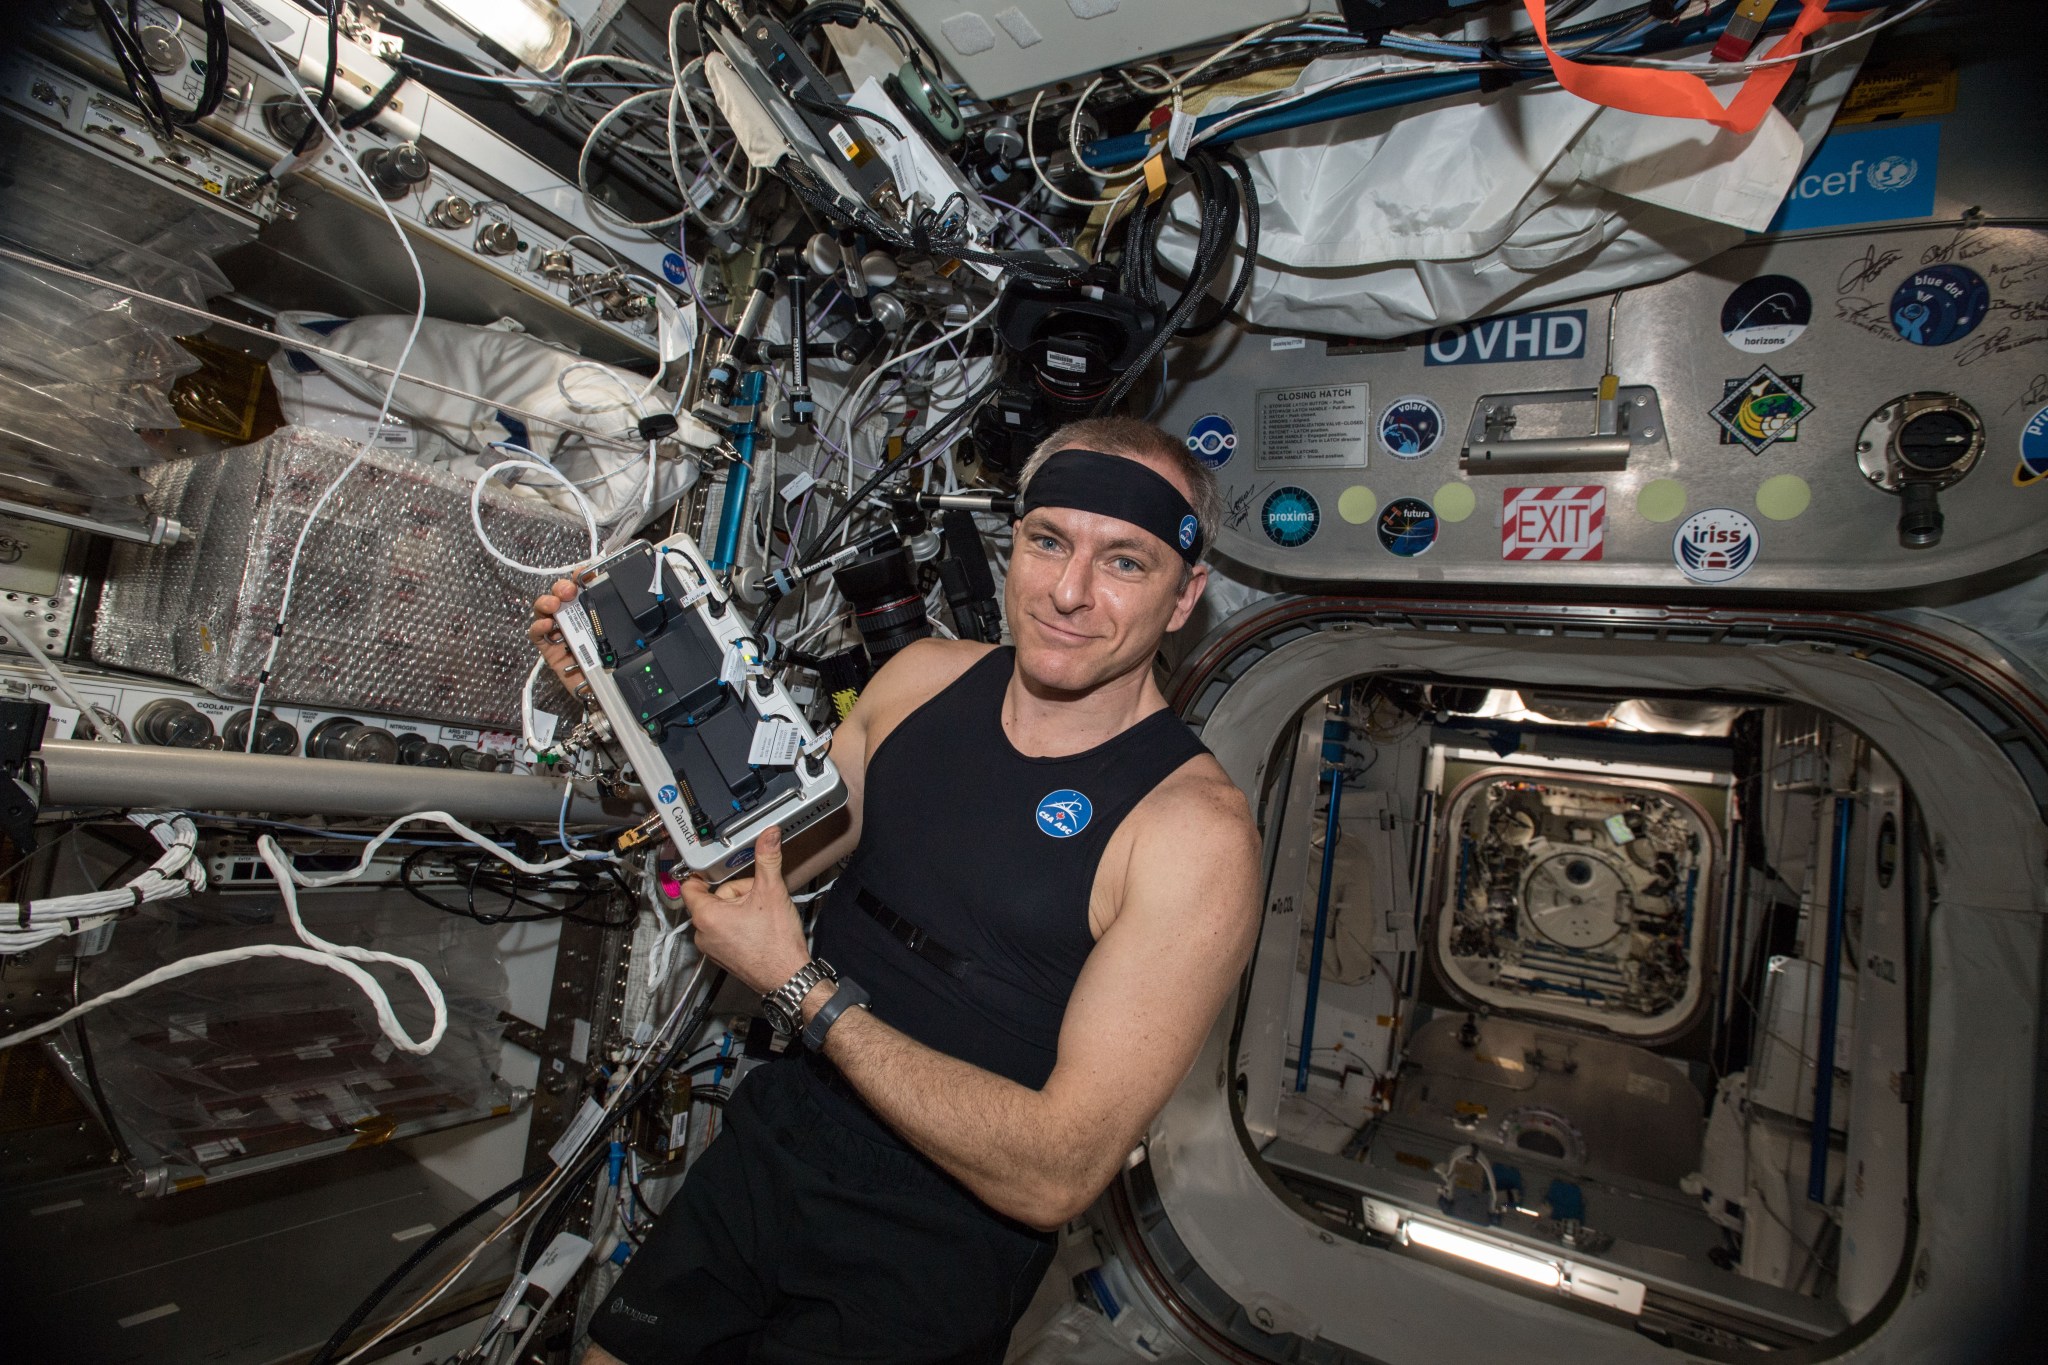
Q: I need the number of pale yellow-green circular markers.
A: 4